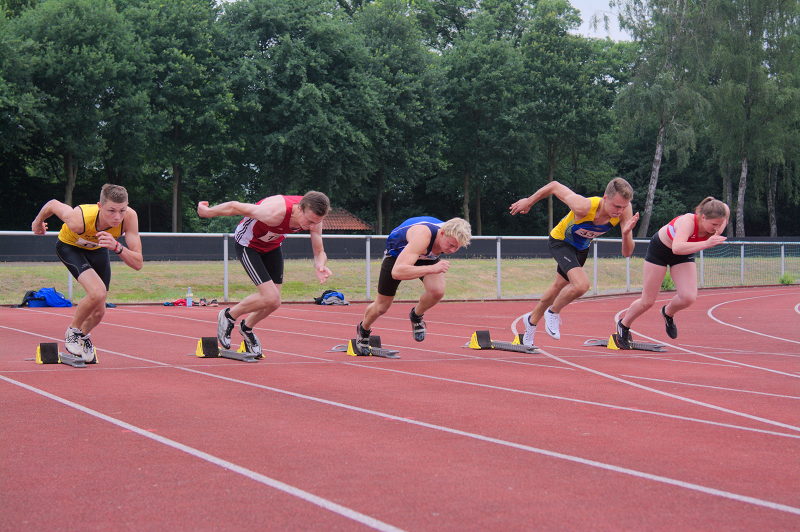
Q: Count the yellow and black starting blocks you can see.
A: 5